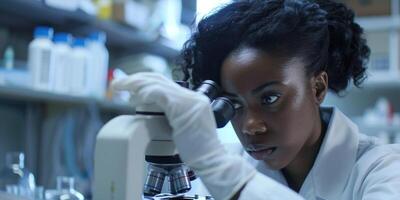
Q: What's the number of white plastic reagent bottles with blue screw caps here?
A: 4